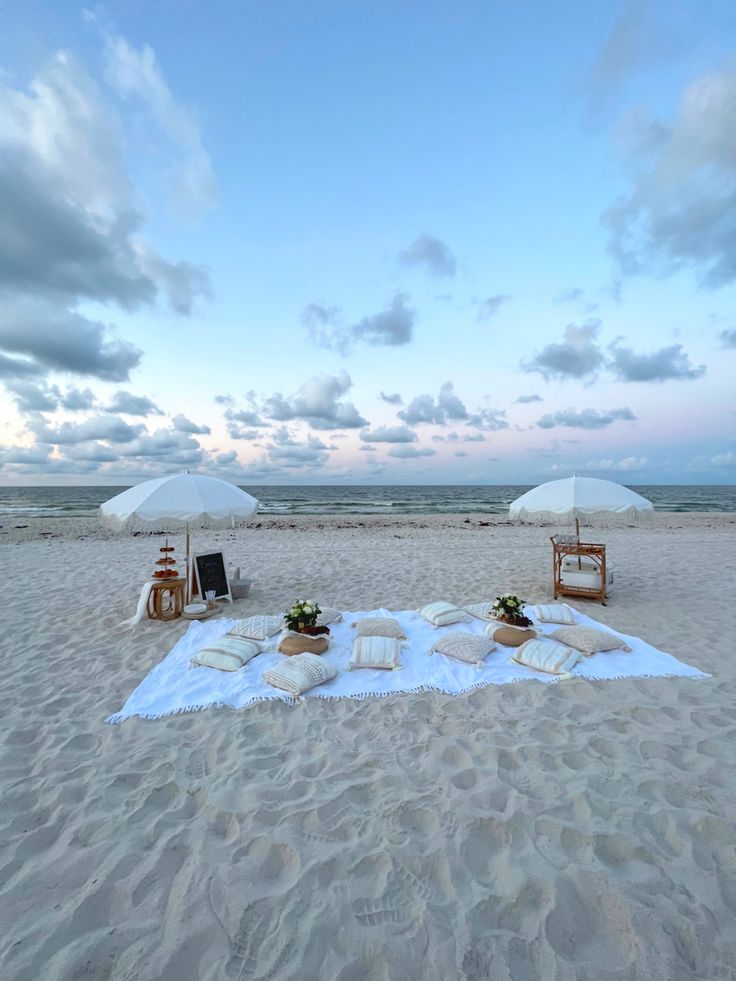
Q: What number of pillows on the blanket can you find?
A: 12